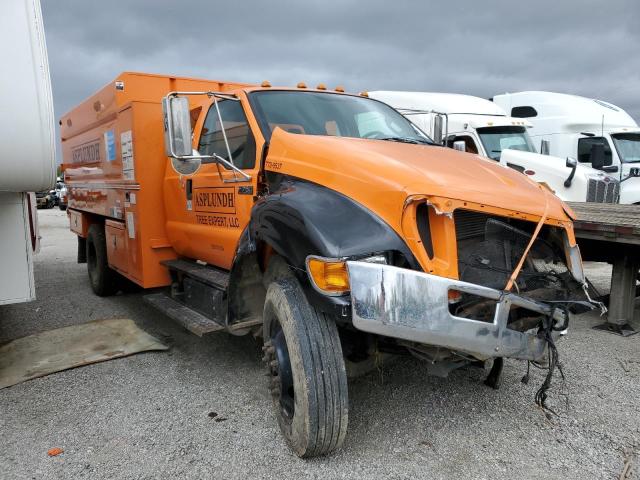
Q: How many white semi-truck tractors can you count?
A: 2